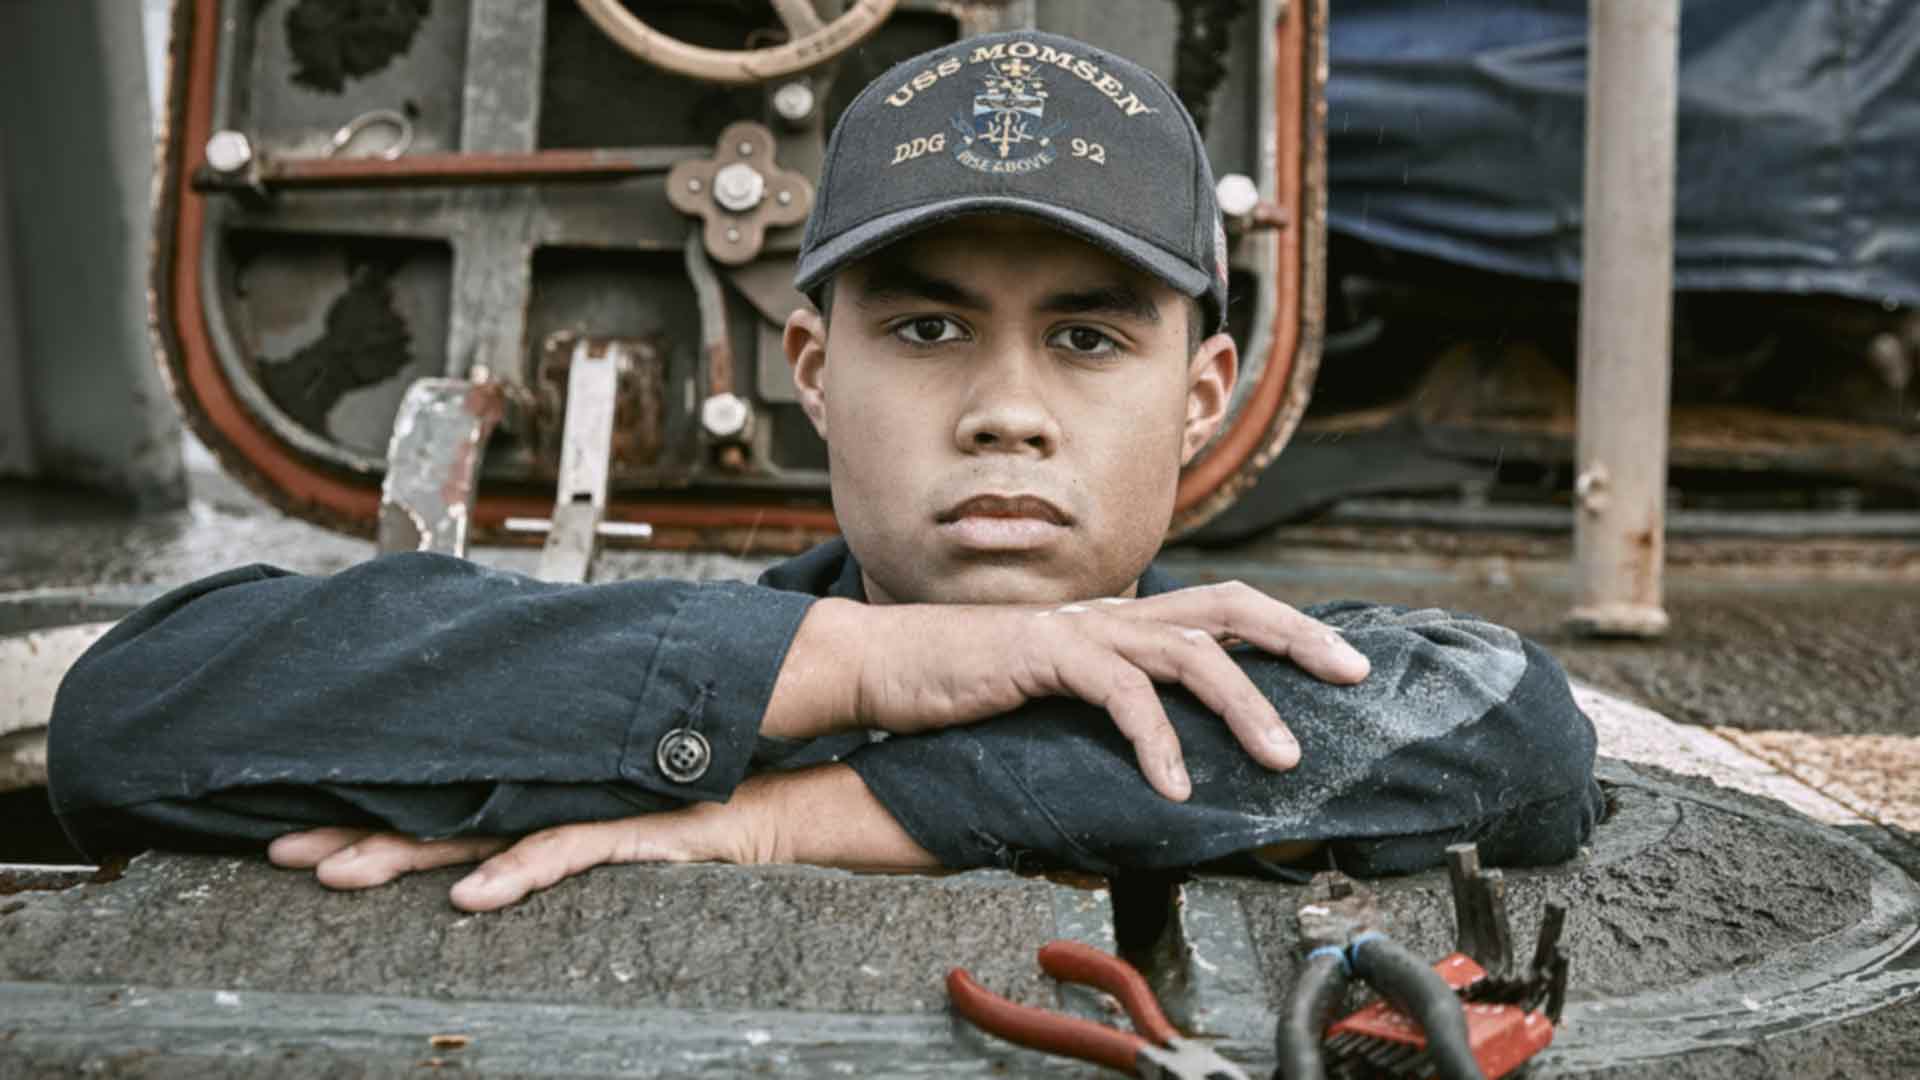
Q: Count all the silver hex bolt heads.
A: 5